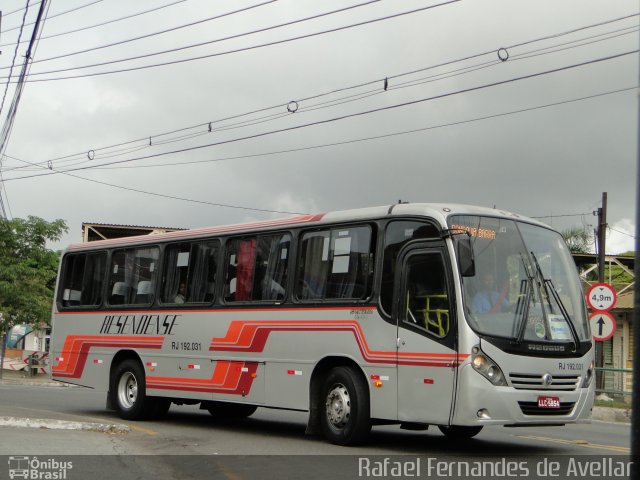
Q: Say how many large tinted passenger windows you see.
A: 5